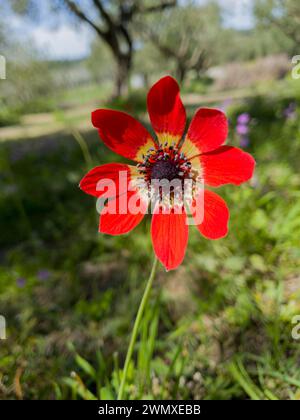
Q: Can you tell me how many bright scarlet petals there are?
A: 8